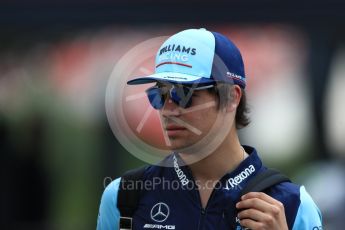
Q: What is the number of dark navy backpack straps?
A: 2